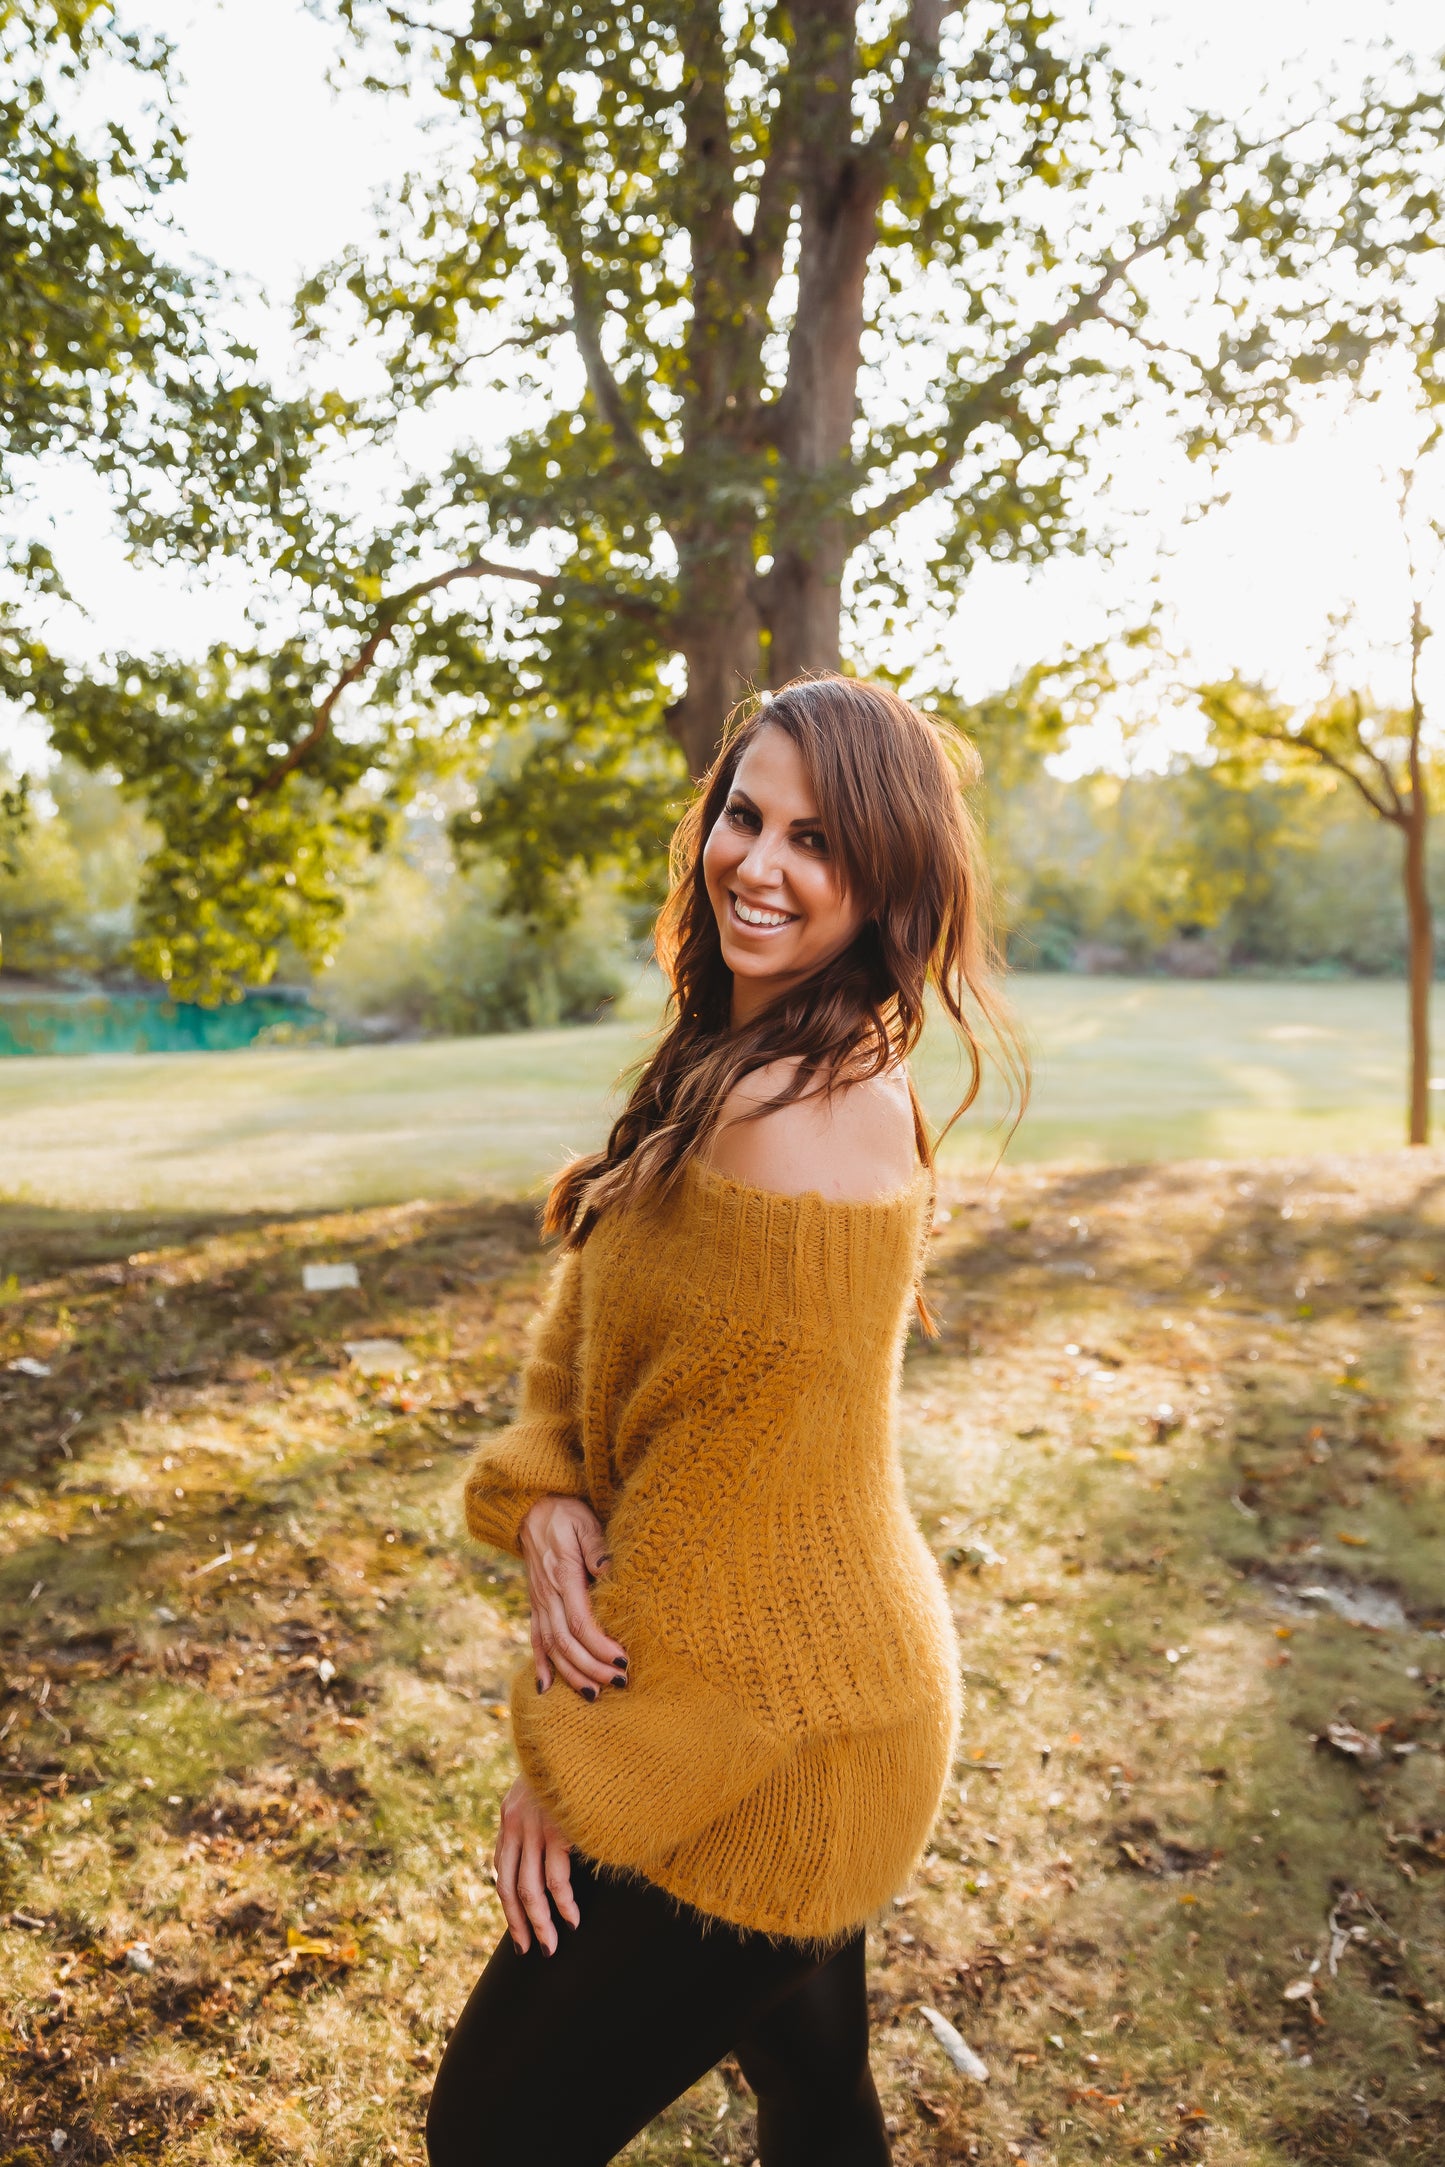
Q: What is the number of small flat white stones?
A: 2